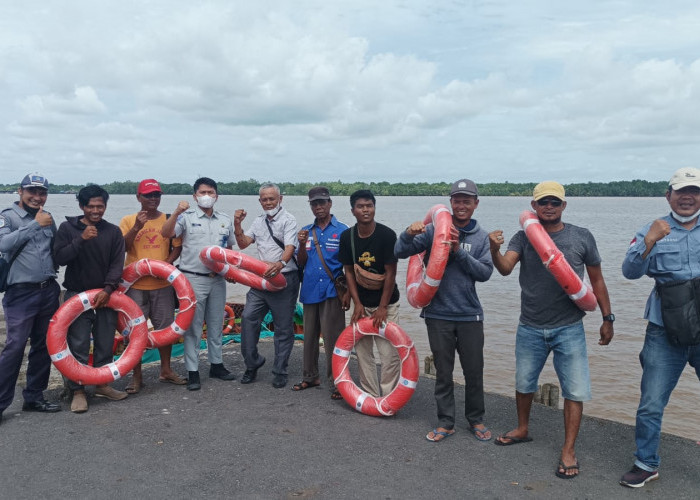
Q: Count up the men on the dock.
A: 10